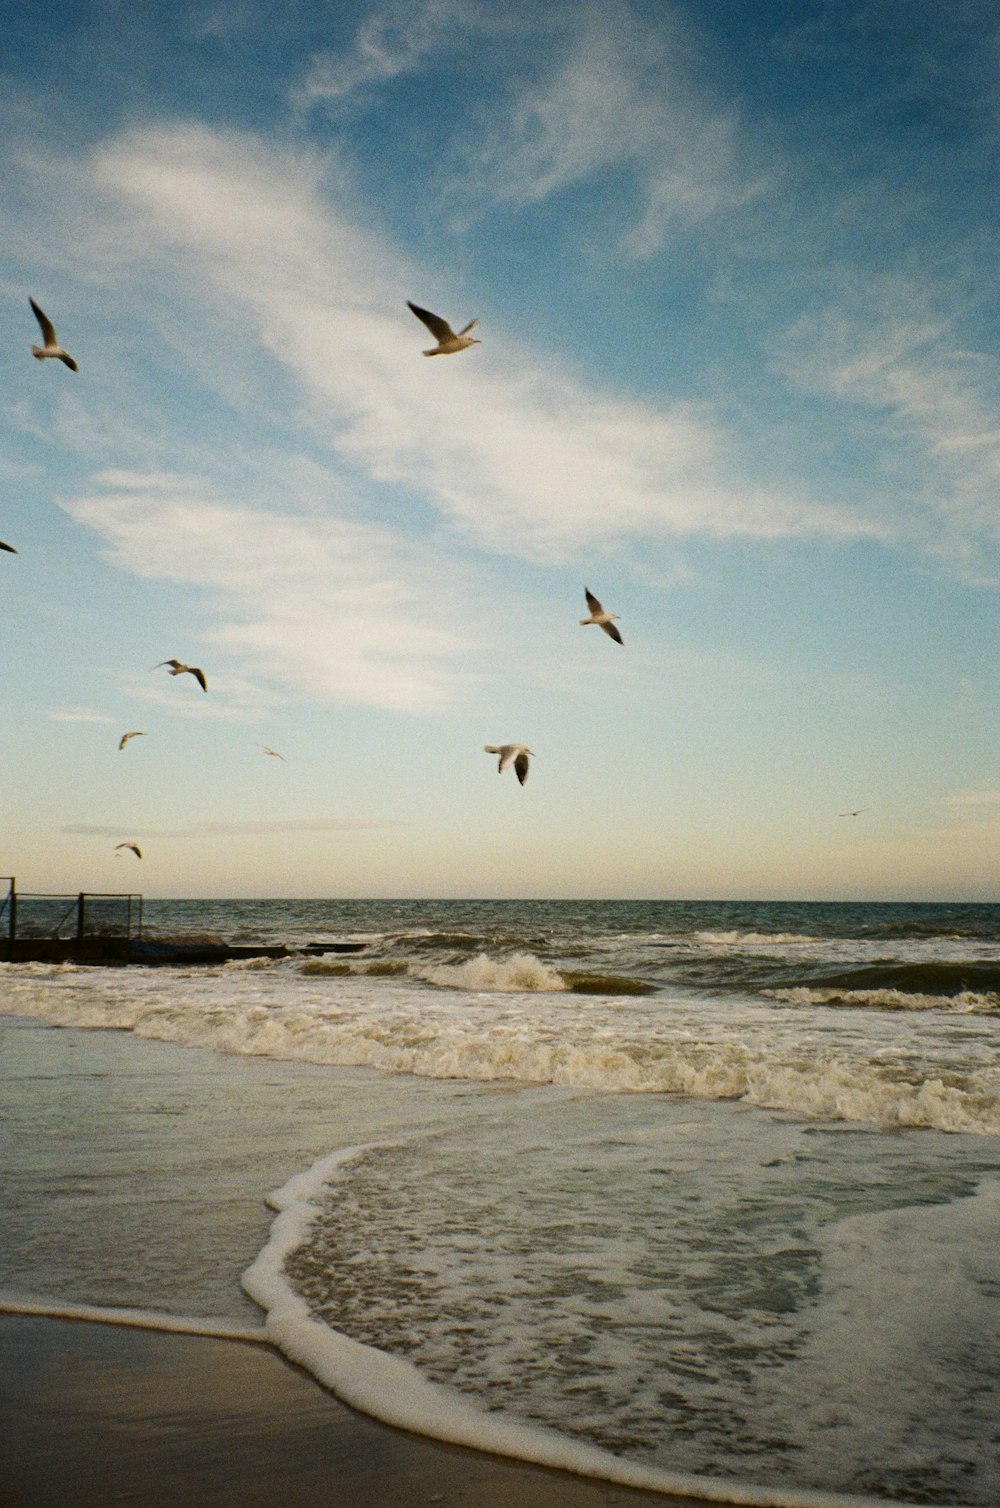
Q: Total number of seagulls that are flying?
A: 10